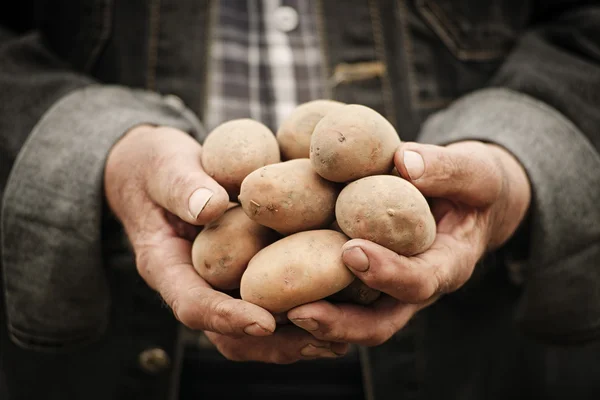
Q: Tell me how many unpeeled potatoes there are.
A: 8